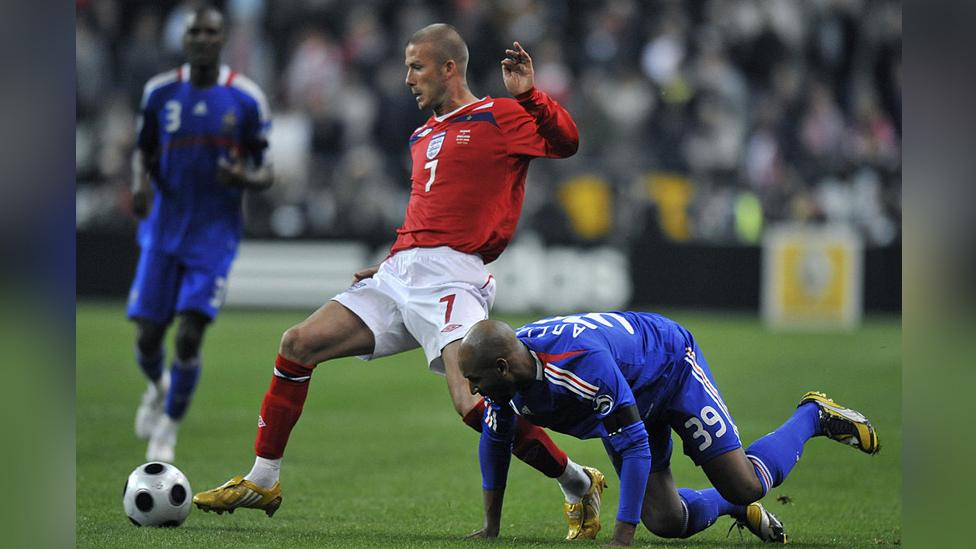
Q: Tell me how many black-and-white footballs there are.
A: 1